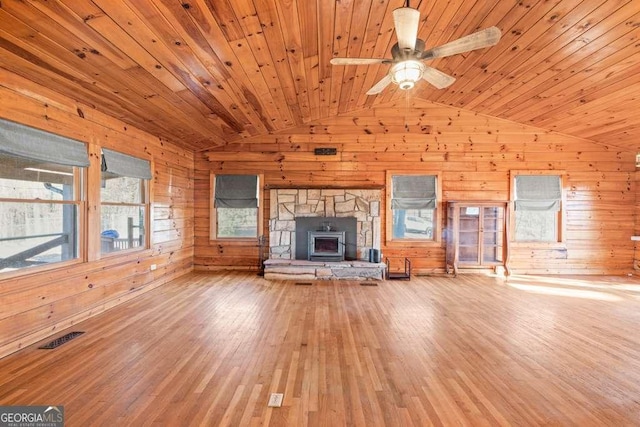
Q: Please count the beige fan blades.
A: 5